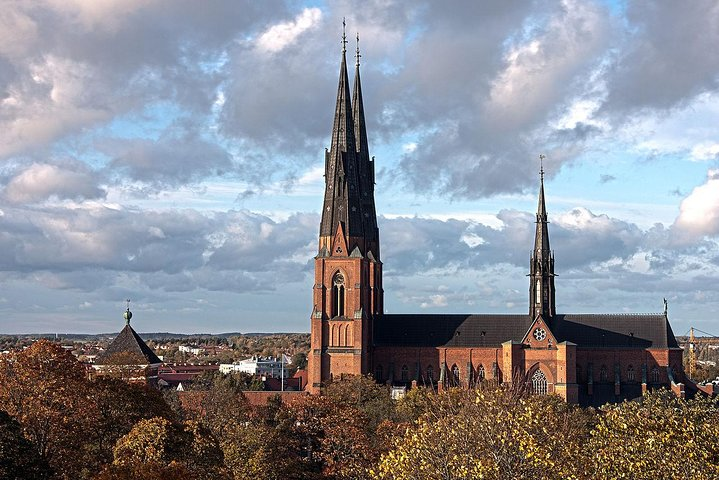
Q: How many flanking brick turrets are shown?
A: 2